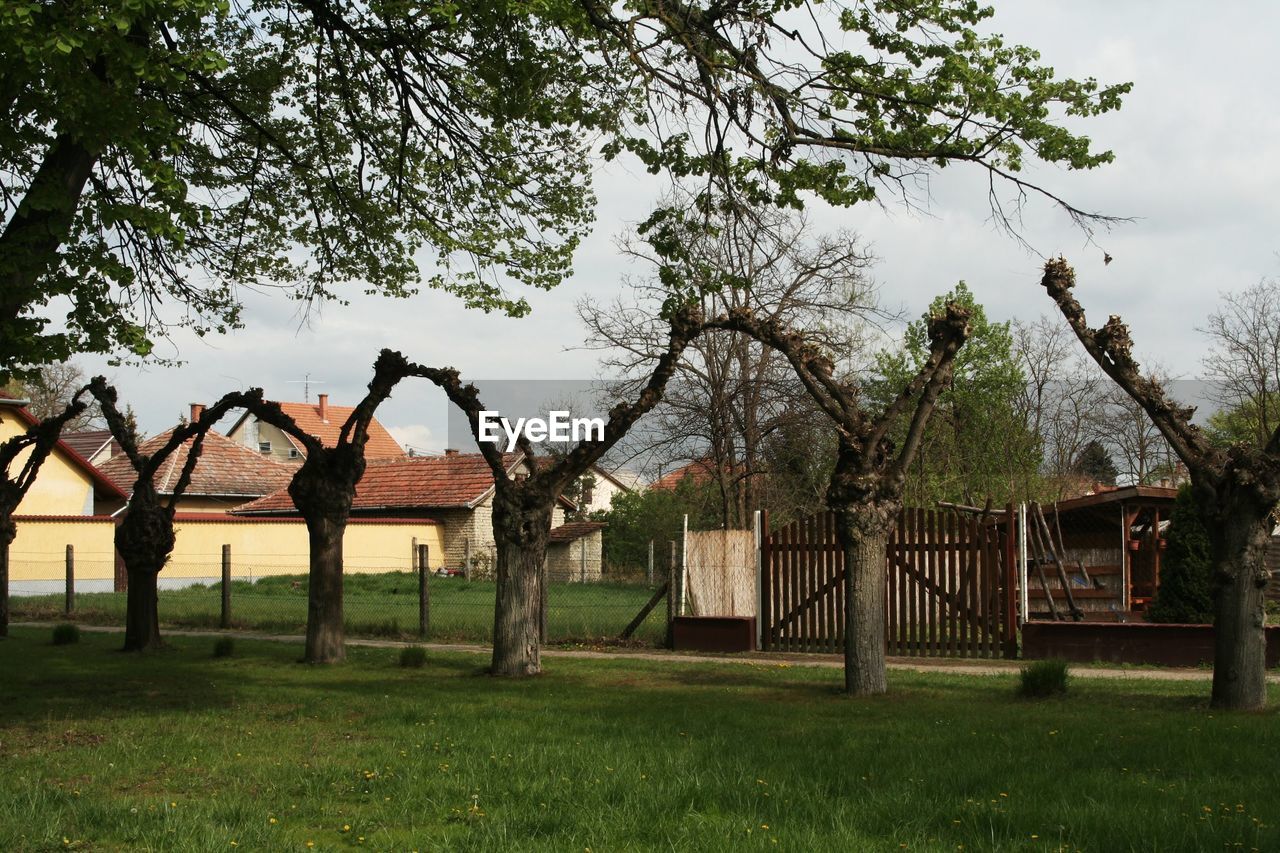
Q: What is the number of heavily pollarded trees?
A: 6